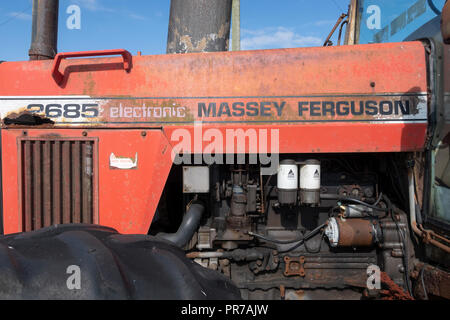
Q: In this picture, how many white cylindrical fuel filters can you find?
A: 2